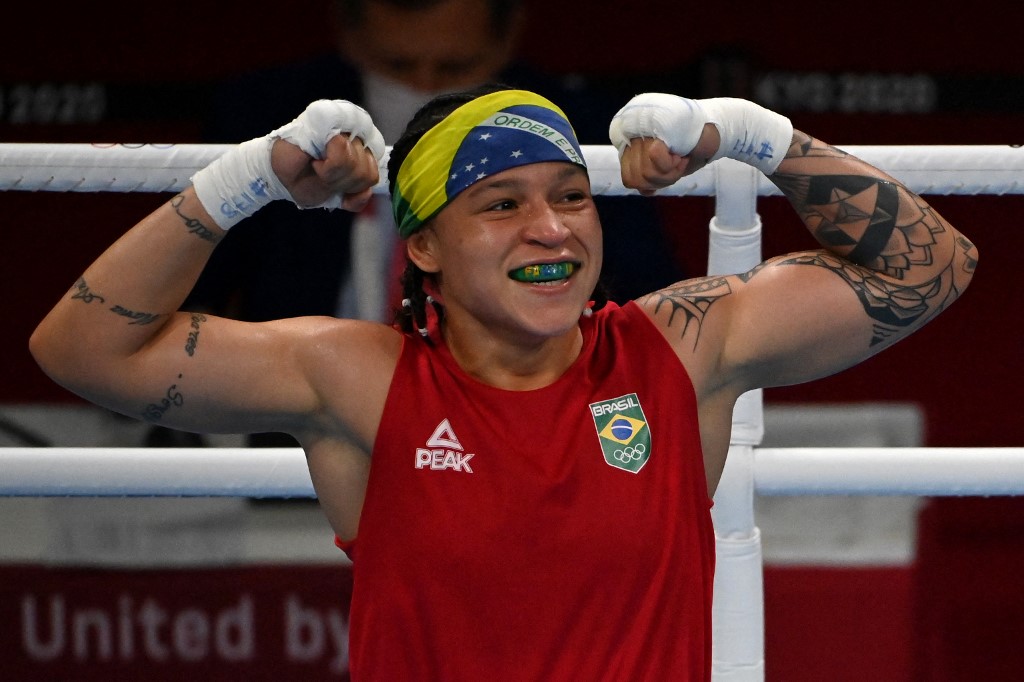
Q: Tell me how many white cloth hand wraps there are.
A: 2